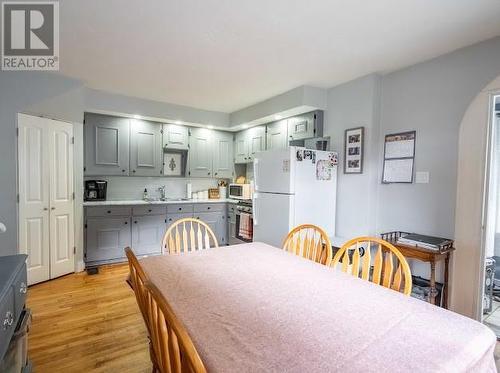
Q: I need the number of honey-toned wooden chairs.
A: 5